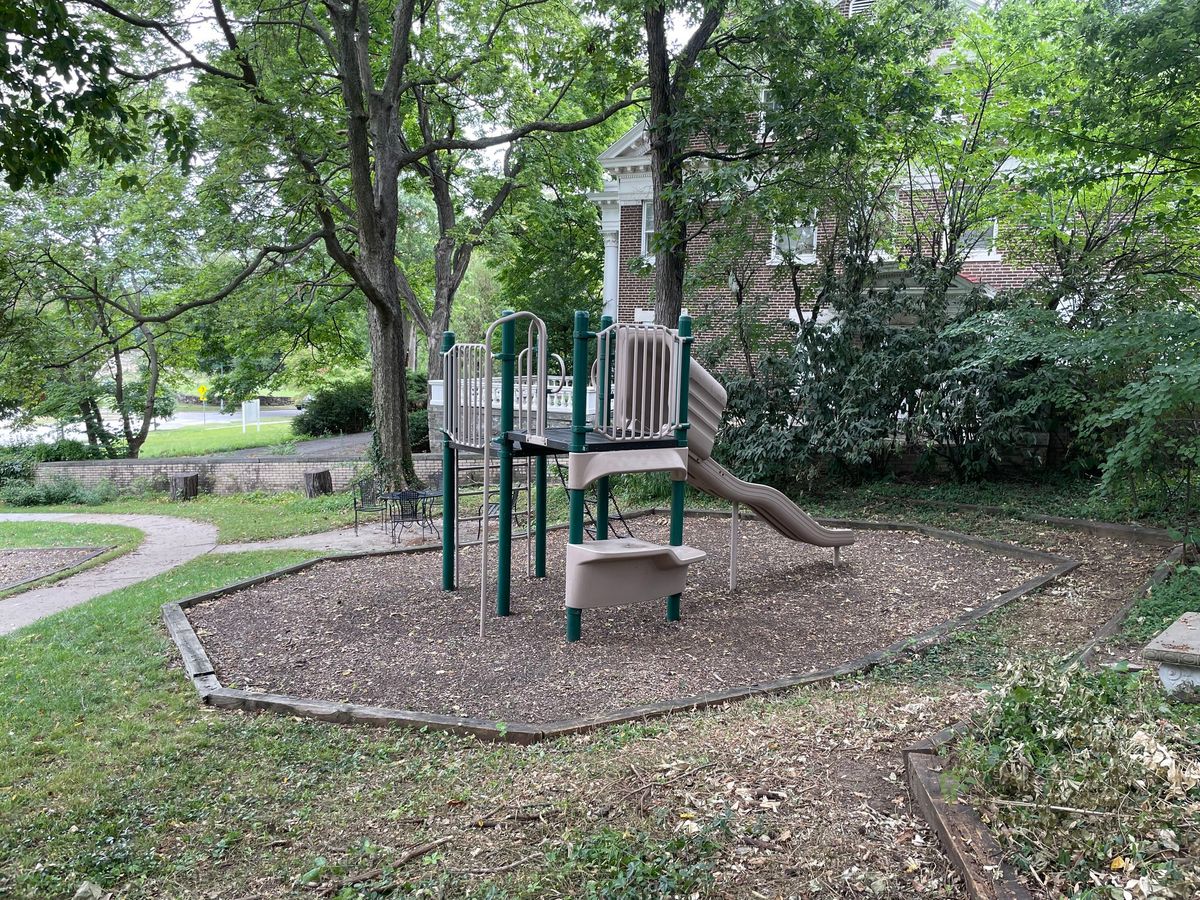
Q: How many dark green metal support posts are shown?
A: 6